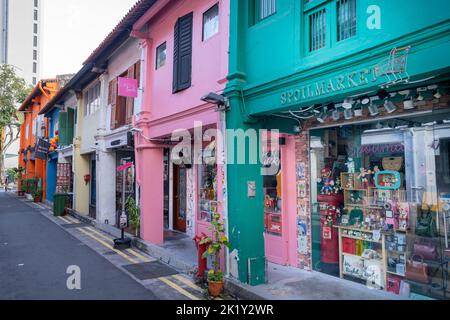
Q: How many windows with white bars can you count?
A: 3